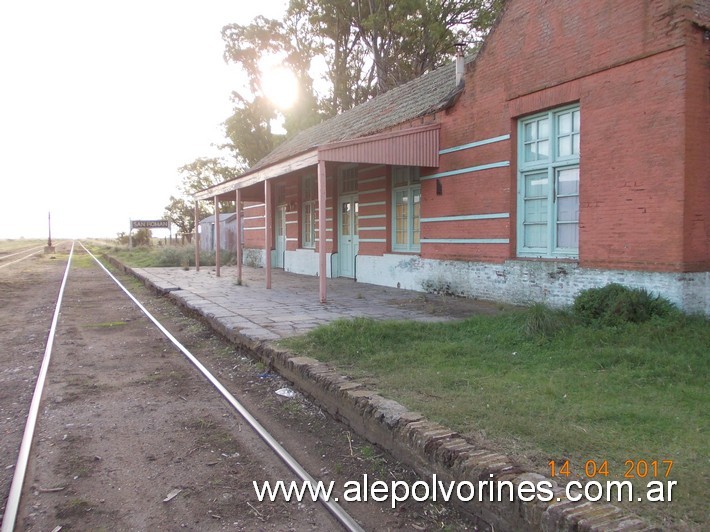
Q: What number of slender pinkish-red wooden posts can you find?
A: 5